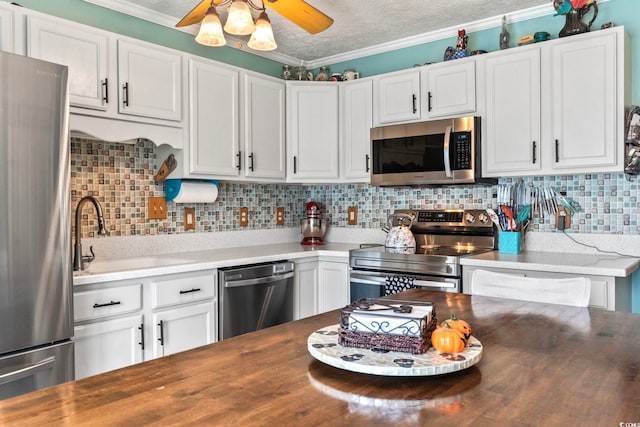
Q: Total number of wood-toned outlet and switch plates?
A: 6